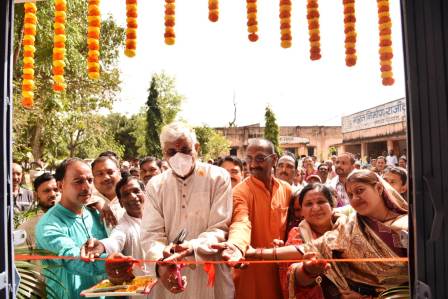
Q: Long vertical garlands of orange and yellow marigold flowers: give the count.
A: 11